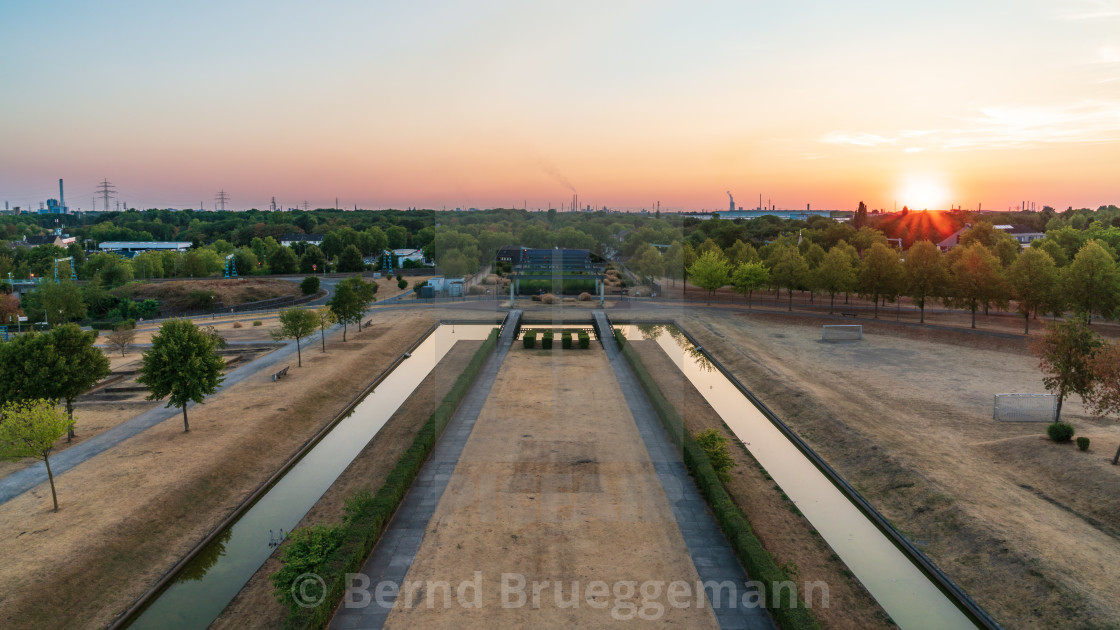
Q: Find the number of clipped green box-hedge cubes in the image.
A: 4